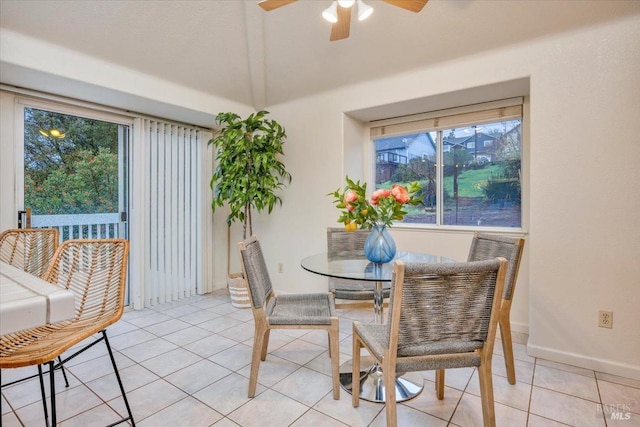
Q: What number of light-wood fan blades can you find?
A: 3